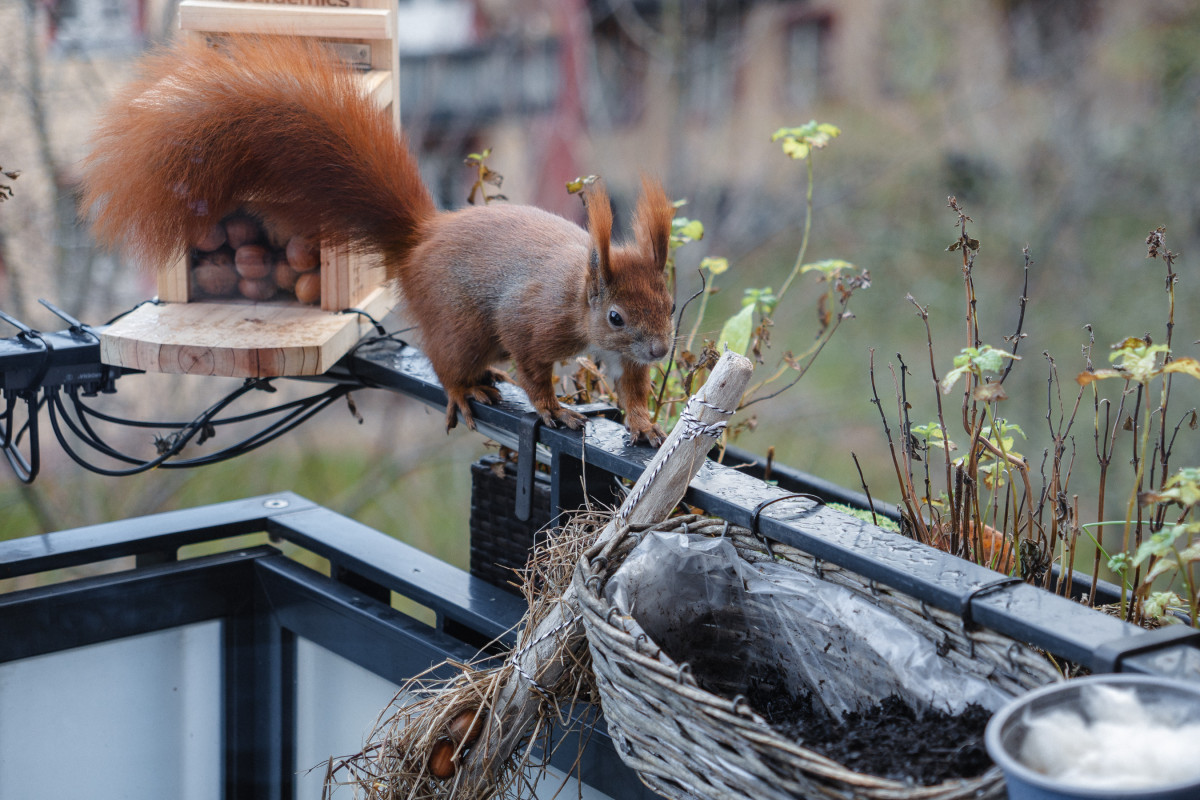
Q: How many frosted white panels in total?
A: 2